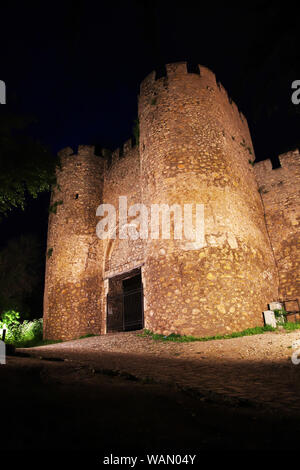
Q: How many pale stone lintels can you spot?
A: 1